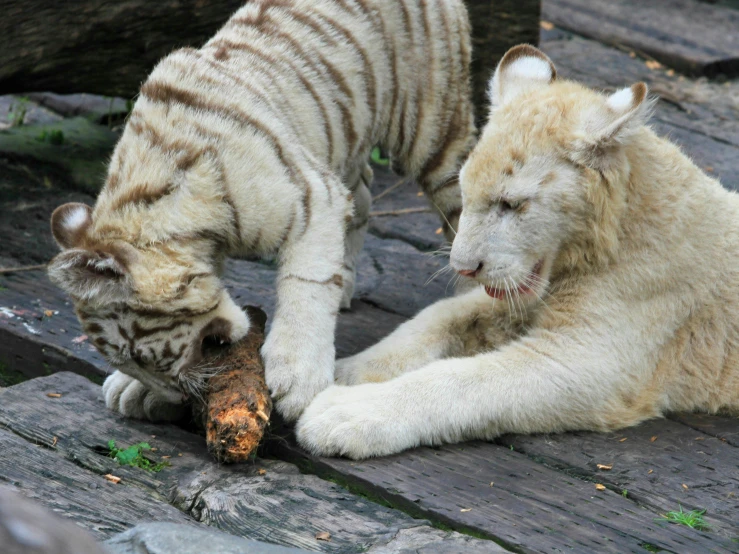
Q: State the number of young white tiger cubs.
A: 2